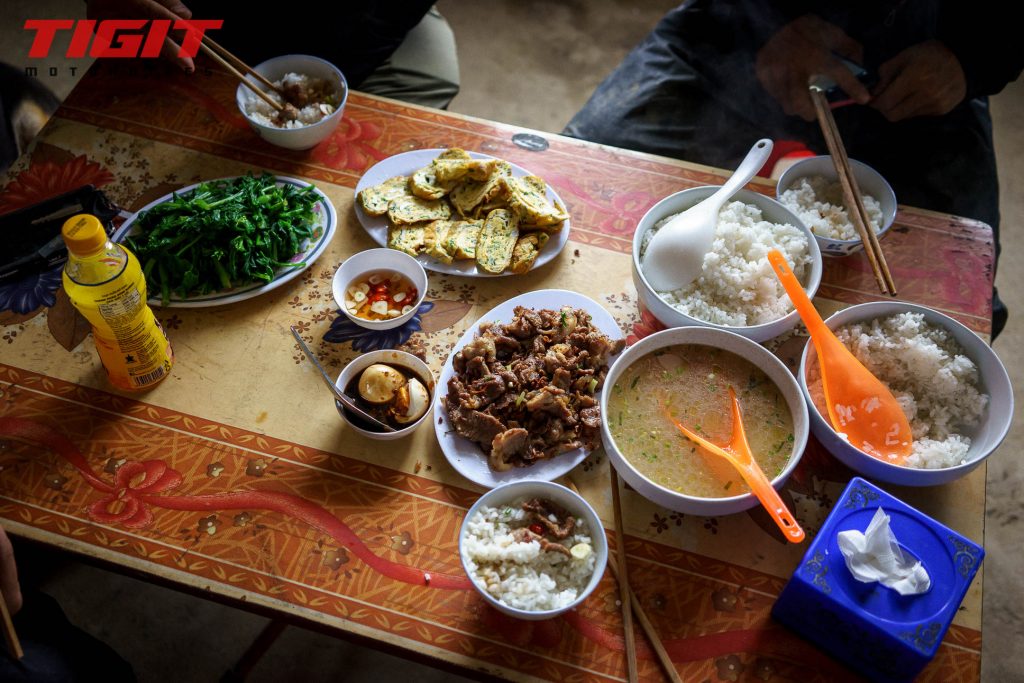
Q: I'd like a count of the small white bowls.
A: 5